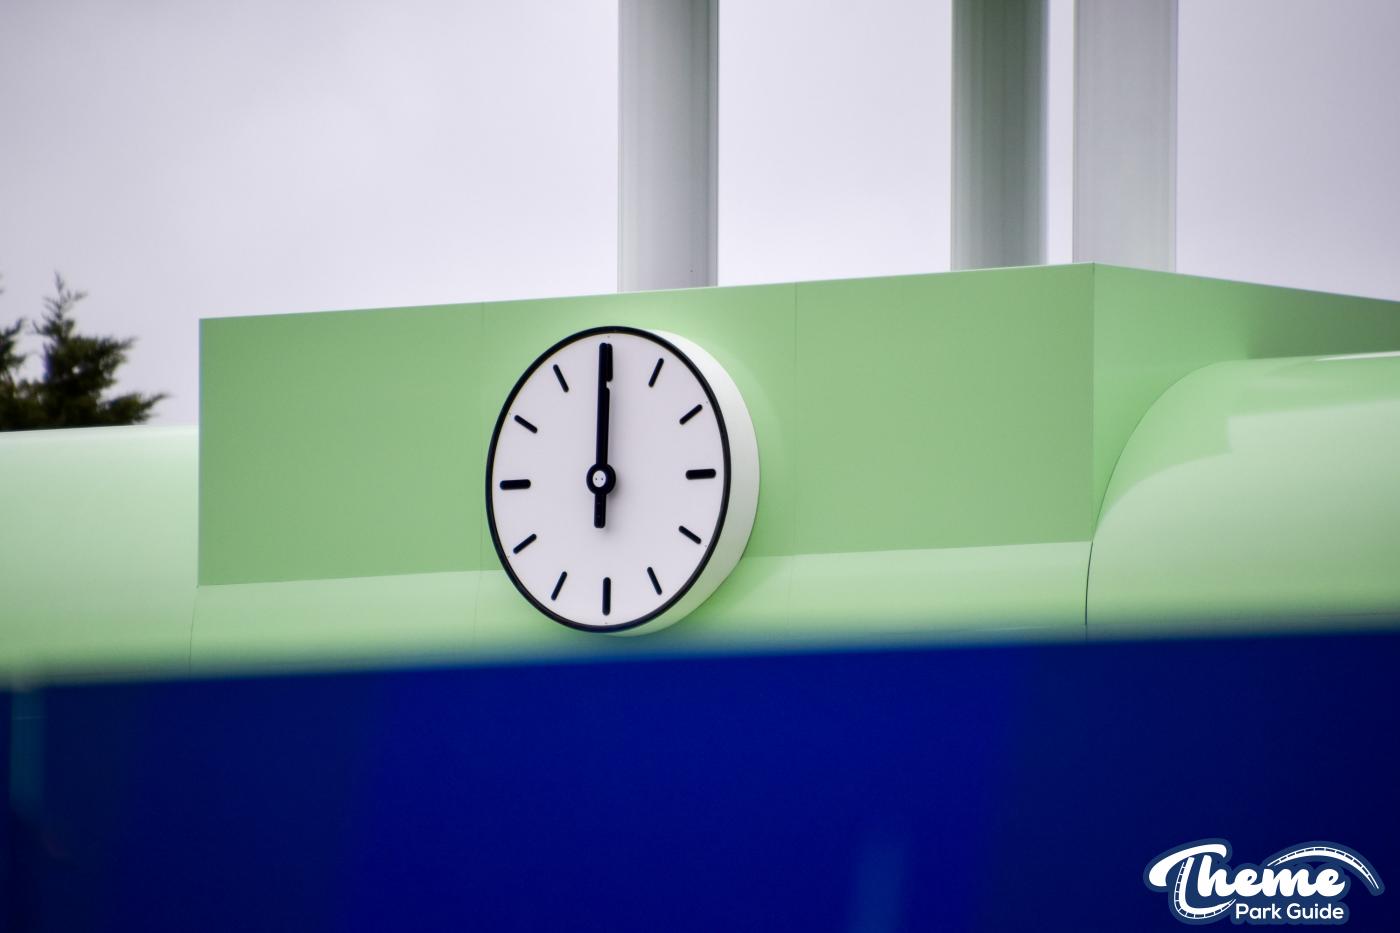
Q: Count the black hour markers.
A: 12